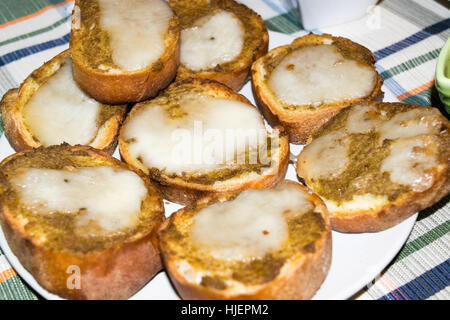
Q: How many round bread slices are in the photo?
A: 8